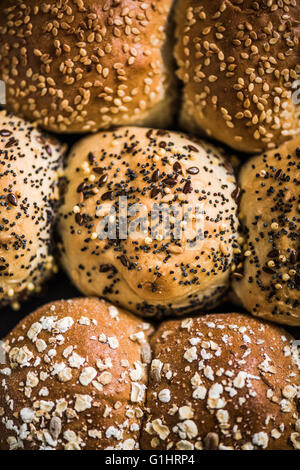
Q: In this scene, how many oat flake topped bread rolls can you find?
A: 2